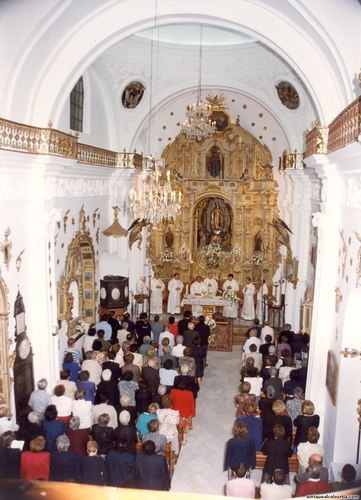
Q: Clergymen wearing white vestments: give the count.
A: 8